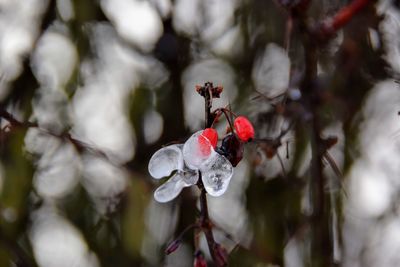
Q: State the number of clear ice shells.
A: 4